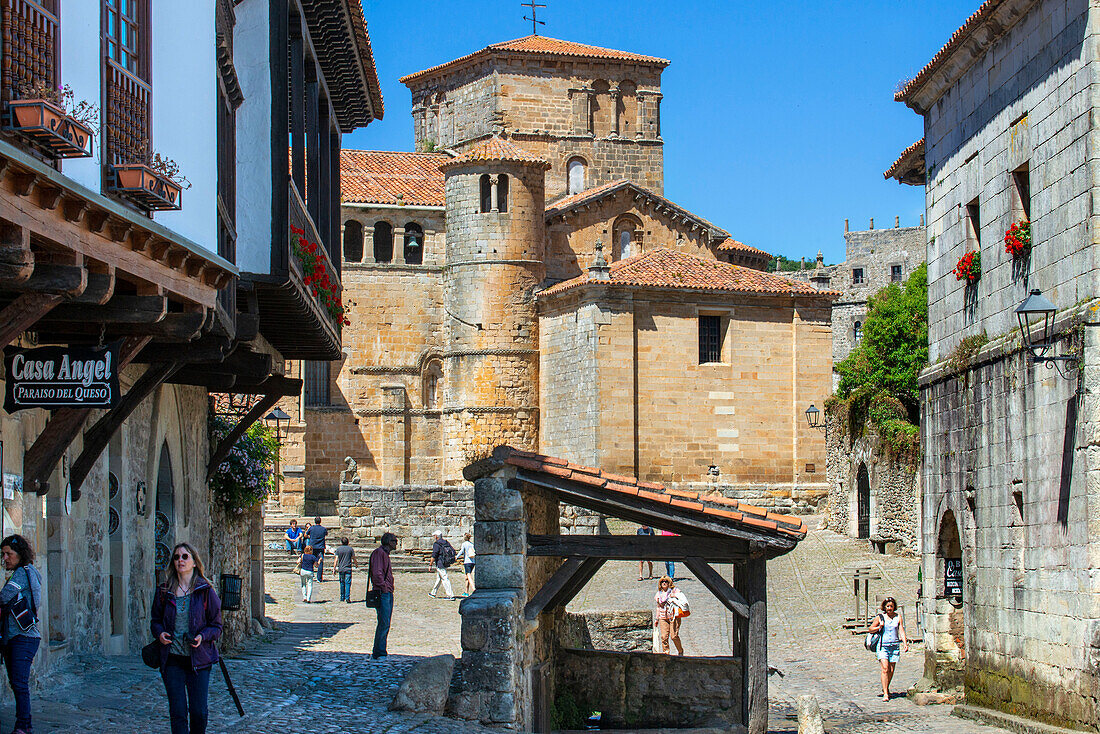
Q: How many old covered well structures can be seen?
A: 1